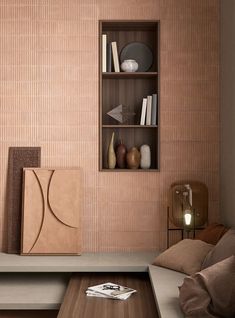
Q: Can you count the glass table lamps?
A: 1